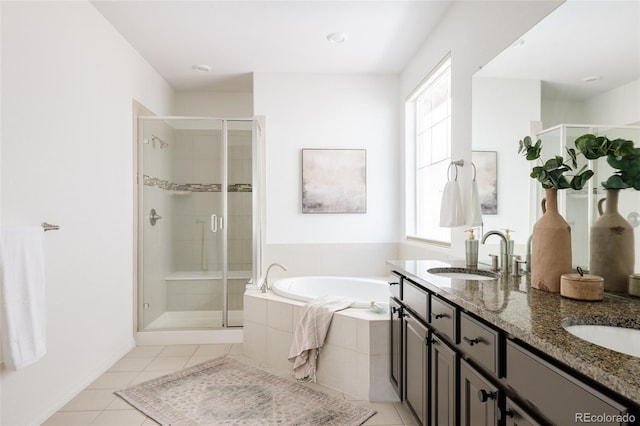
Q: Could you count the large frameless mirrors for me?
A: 1